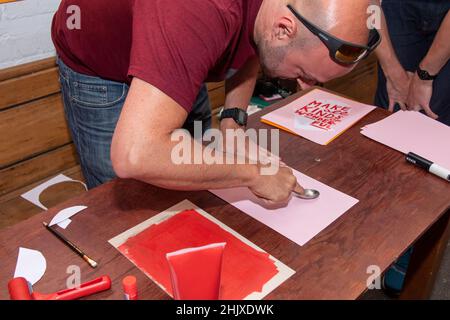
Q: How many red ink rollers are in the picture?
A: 1